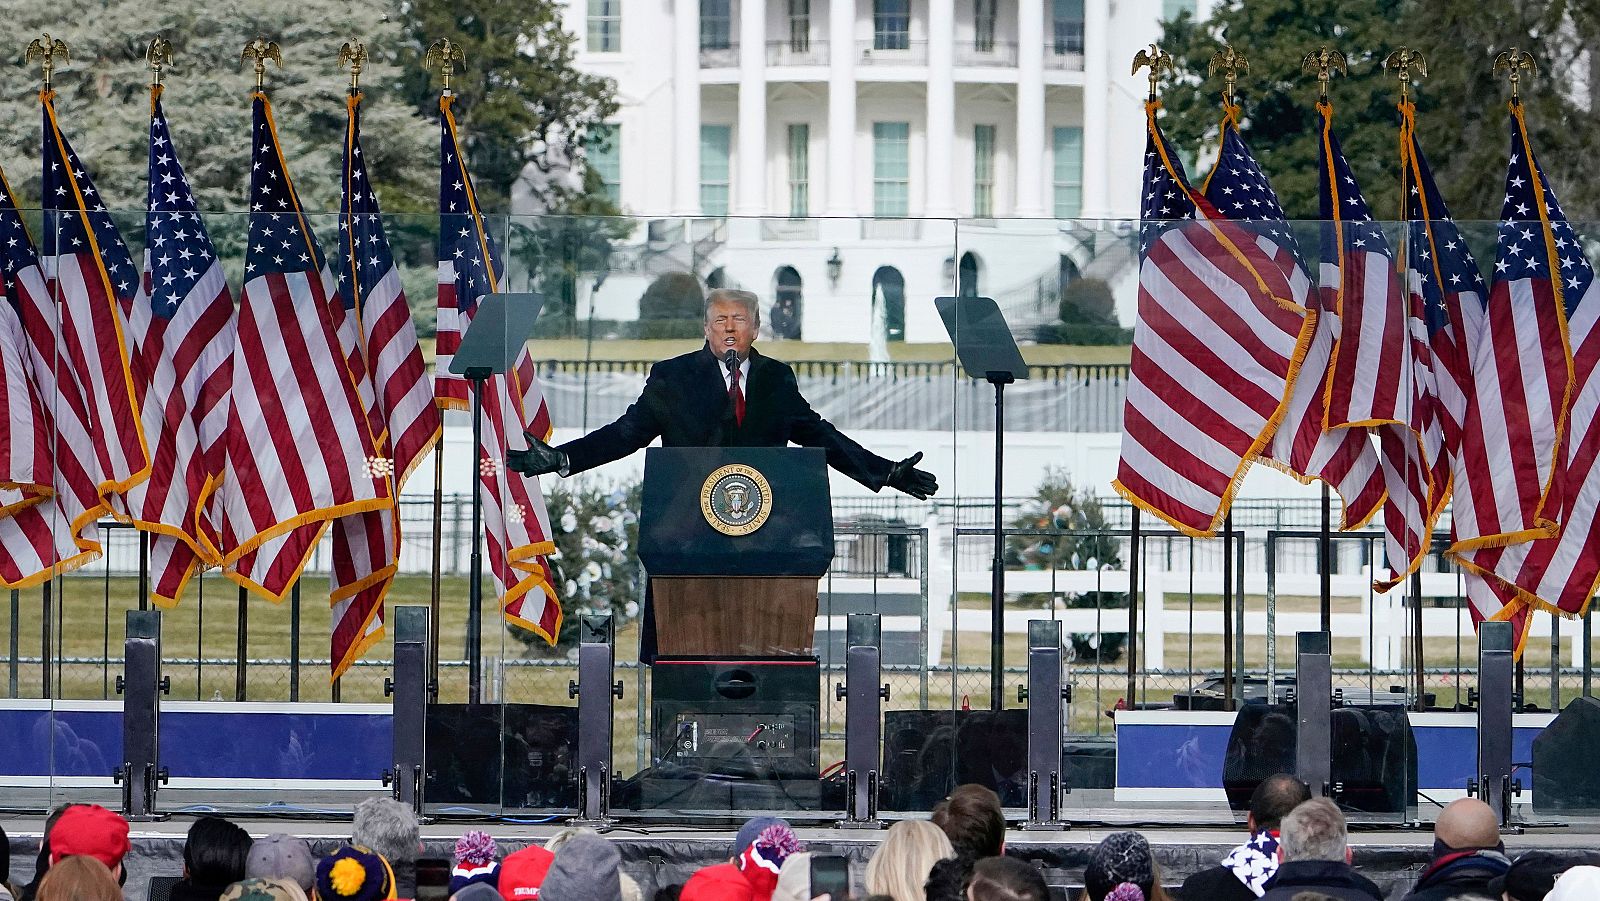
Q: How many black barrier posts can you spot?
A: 7